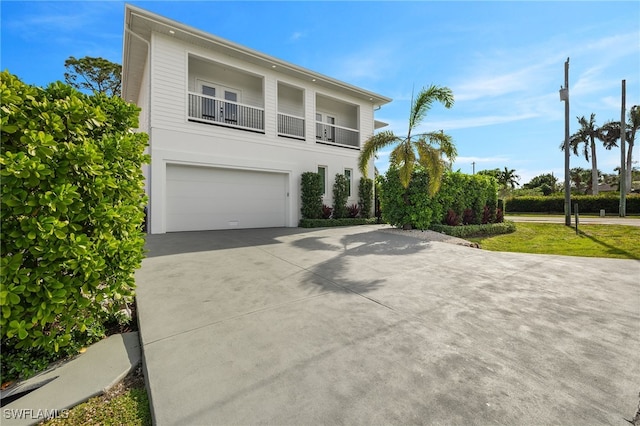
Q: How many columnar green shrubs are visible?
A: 3